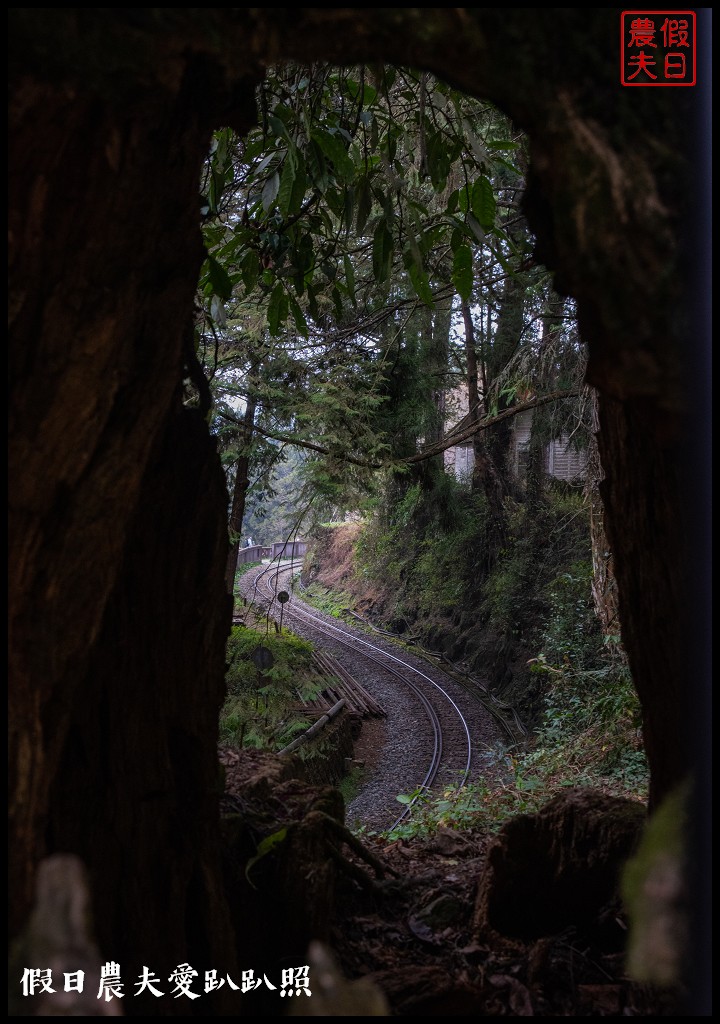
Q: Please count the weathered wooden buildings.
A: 1